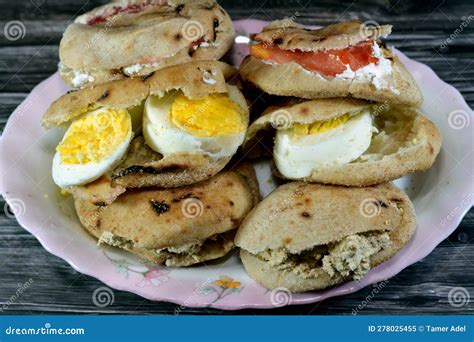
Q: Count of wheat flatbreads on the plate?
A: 6